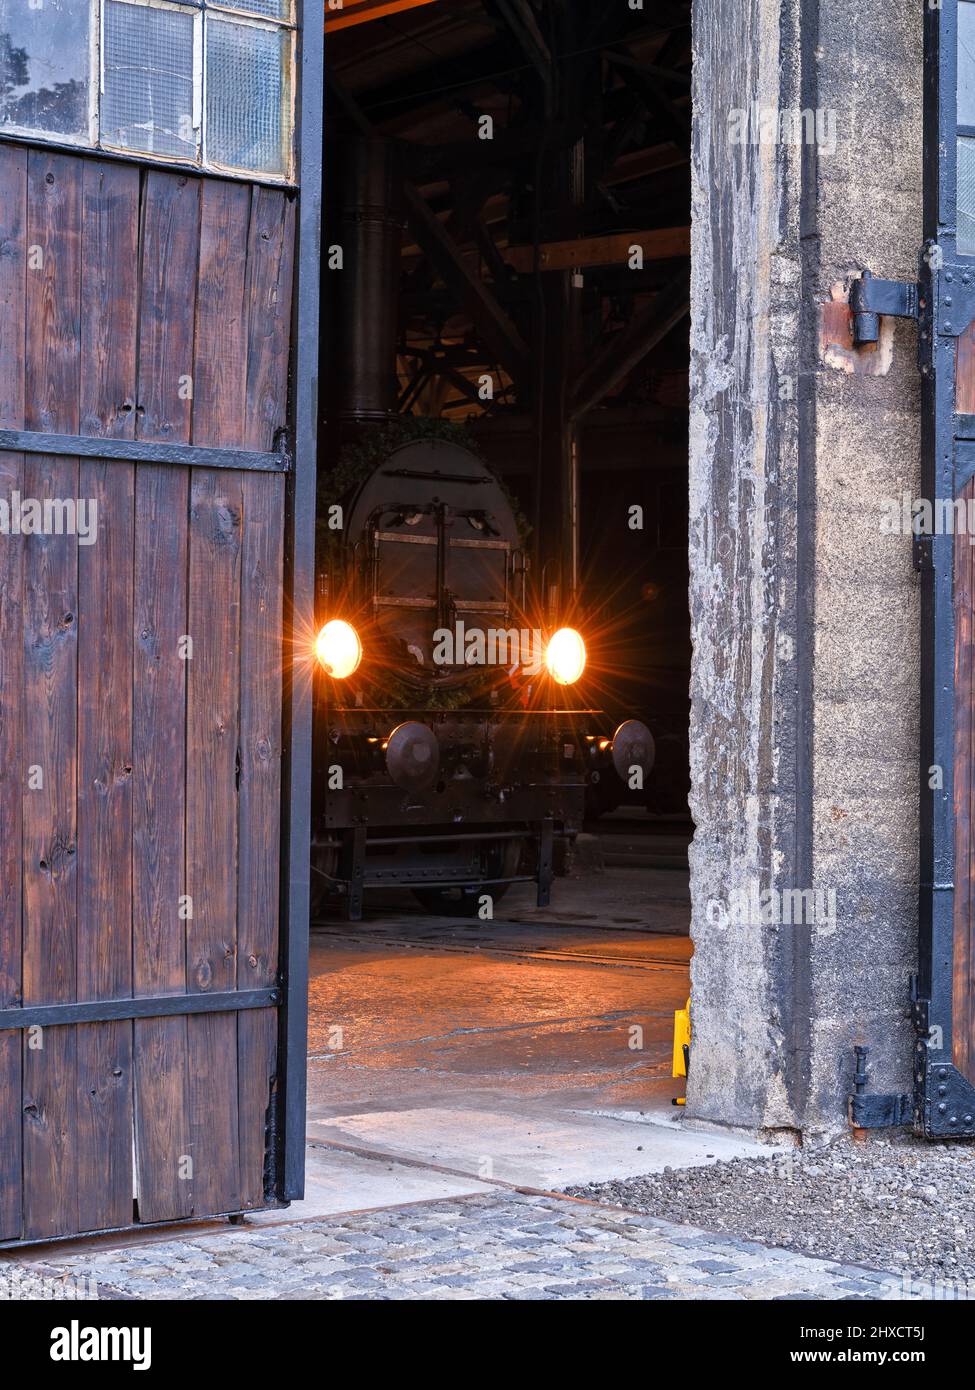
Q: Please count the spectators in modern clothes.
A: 0